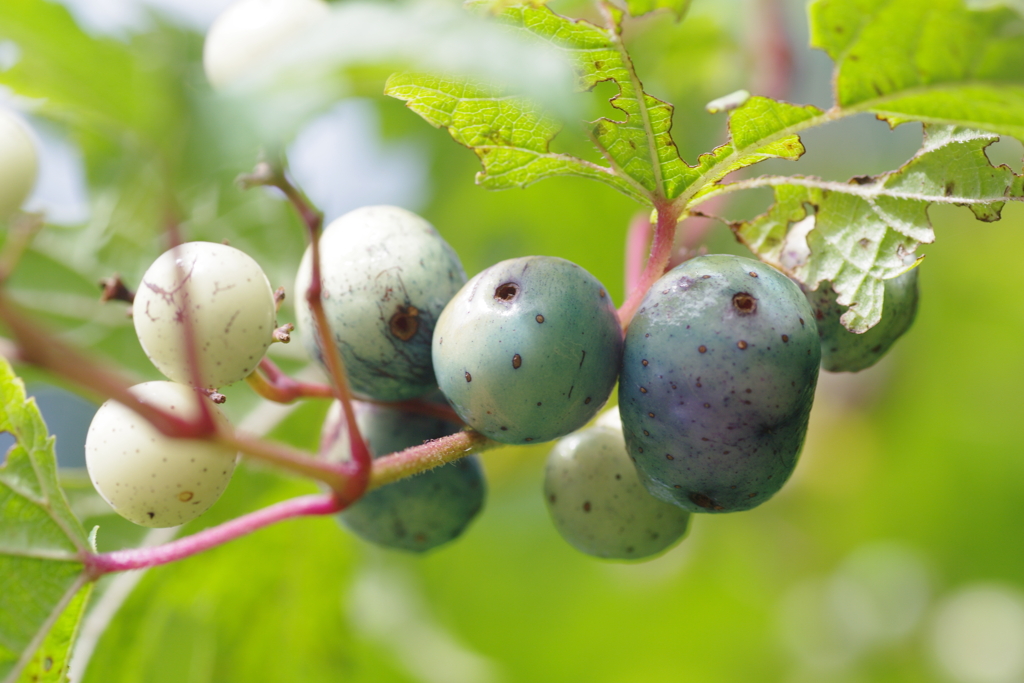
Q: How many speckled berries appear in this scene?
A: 8